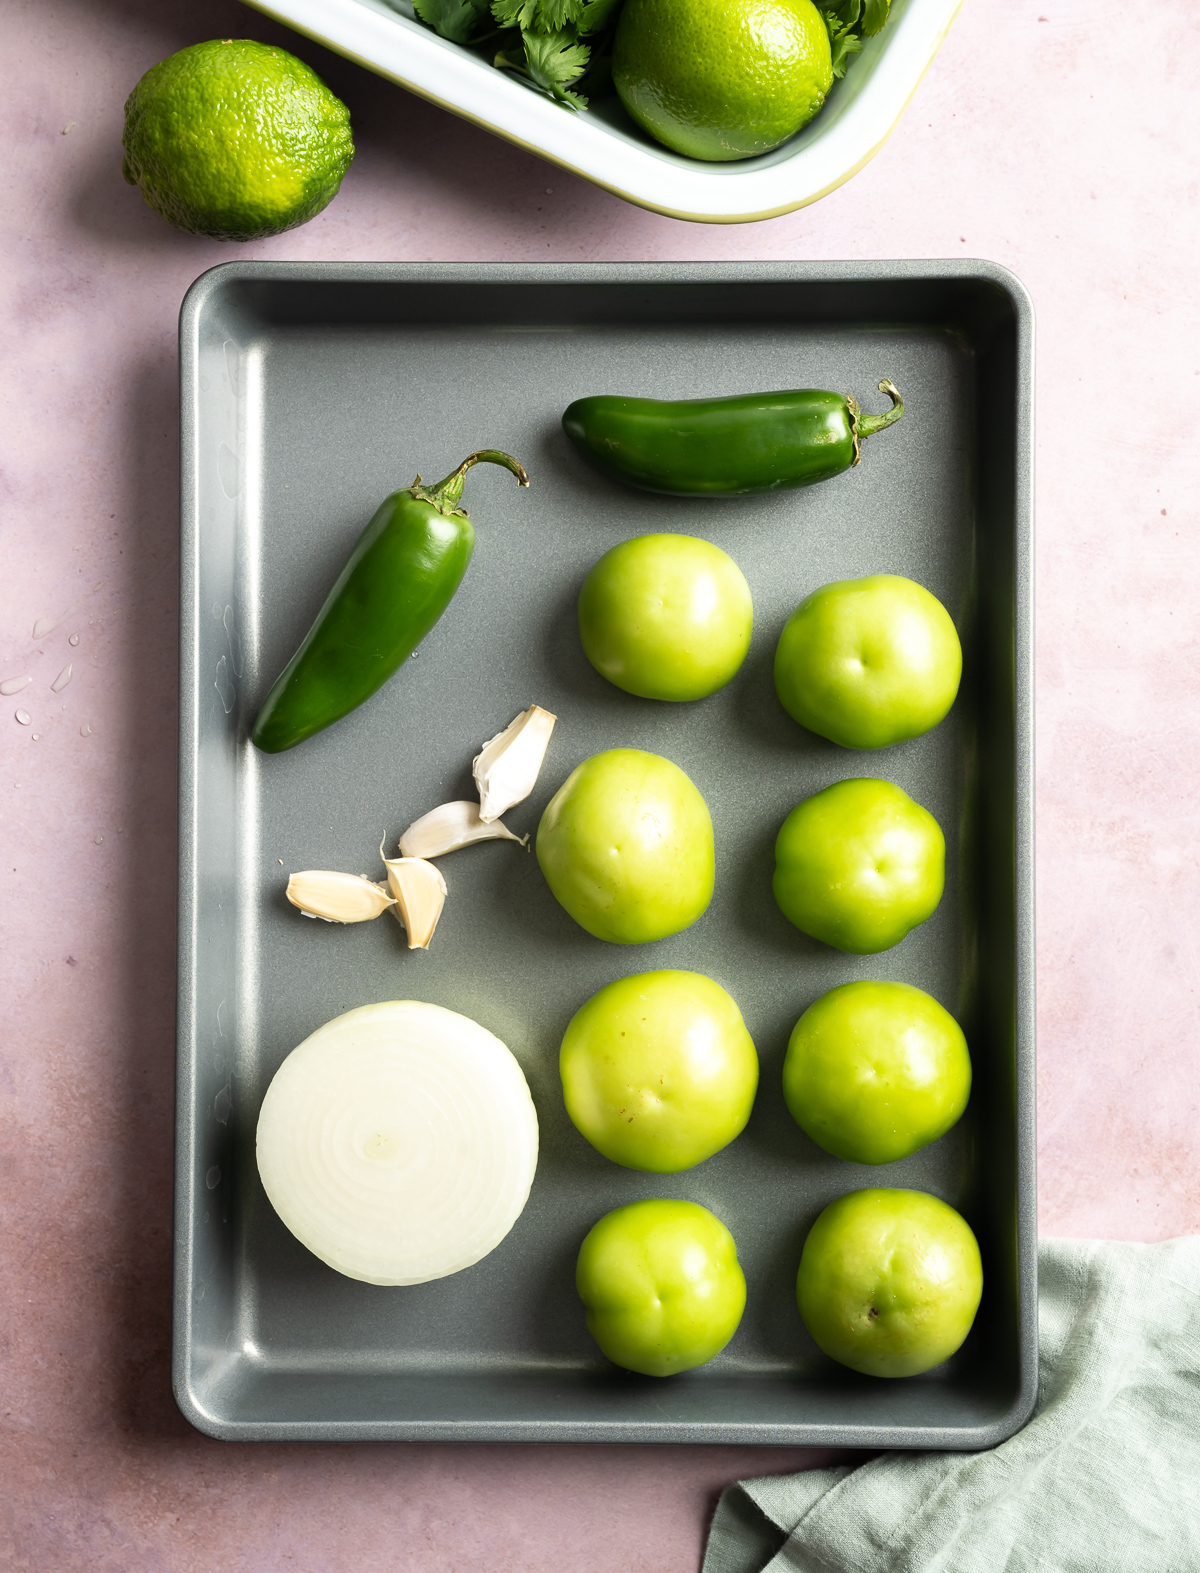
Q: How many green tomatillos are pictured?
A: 8